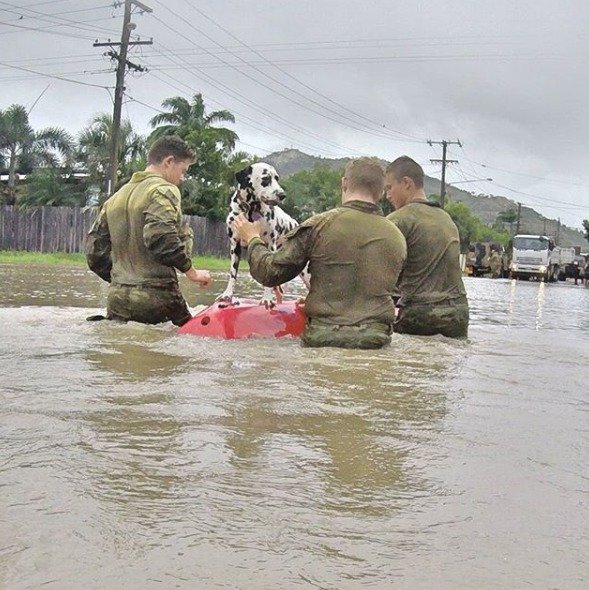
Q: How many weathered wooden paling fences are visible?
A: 1